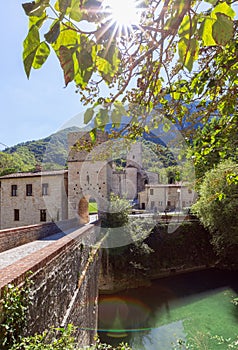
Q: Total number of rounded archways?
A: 1